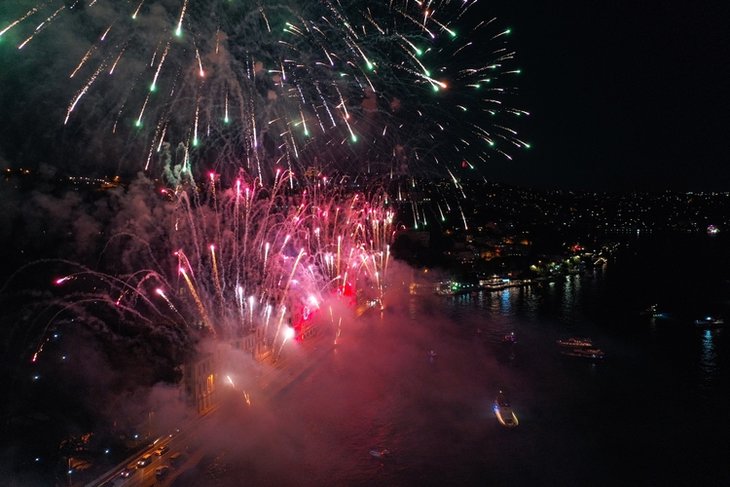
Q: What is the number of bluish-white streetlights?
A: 7